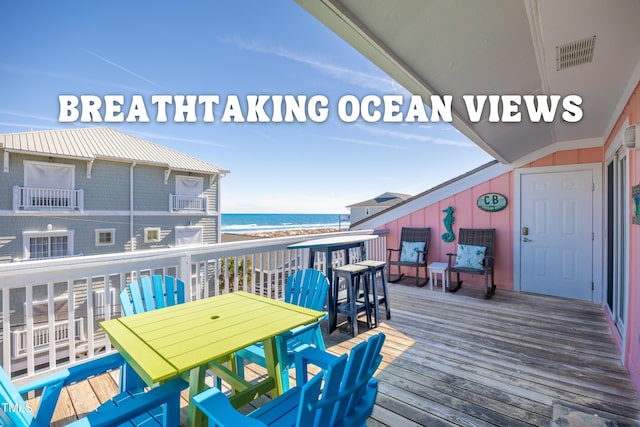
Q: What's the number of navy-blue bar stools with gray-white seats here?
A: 2